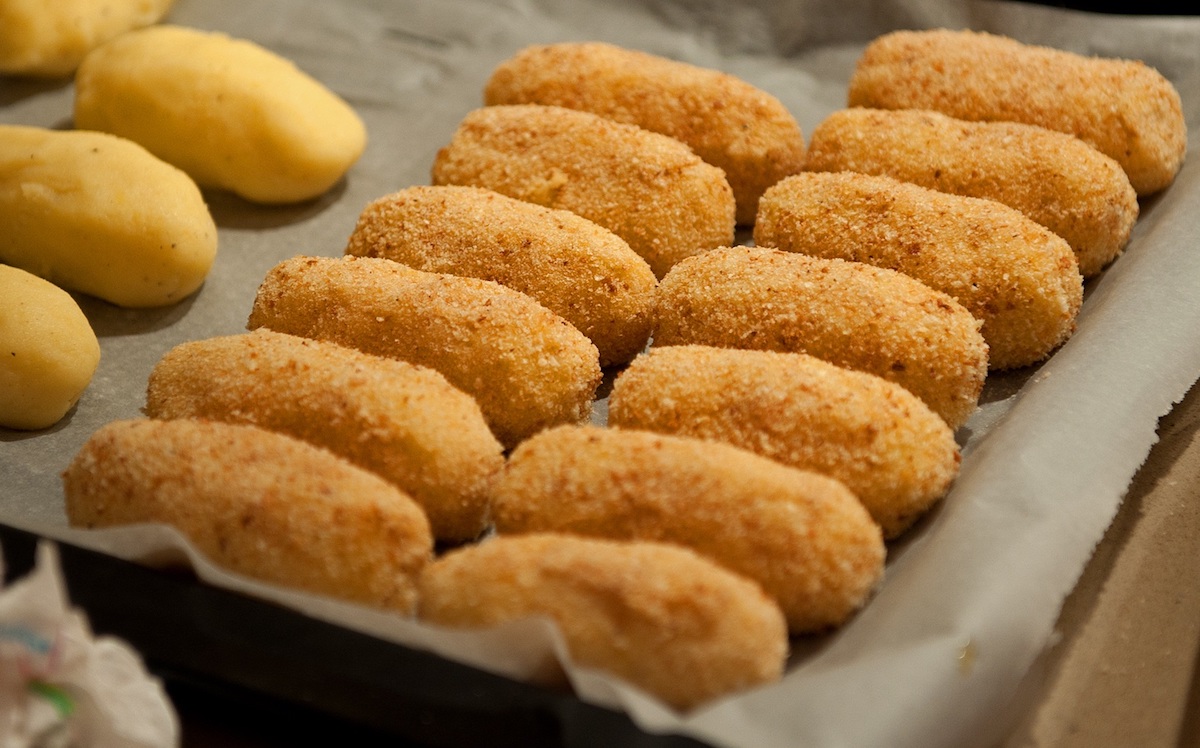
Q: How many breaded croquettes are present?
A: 13